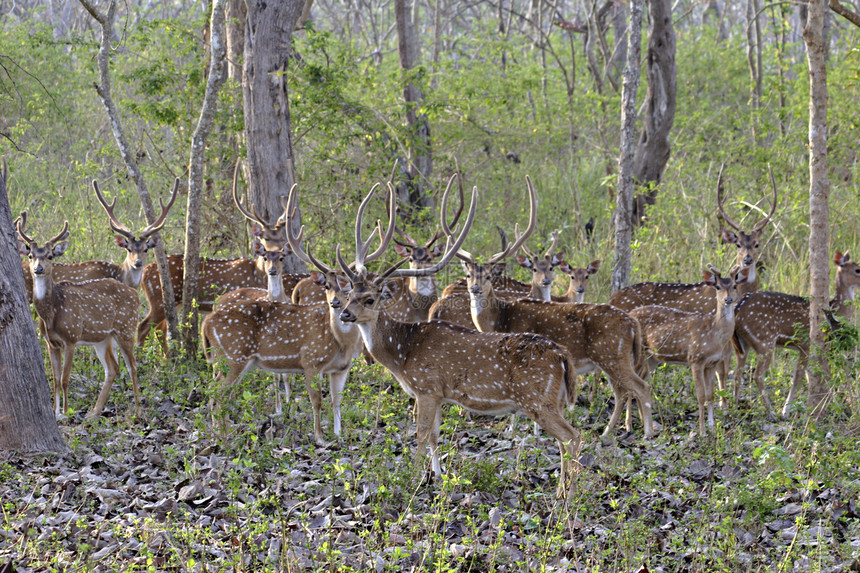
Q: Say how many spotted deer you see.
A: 13